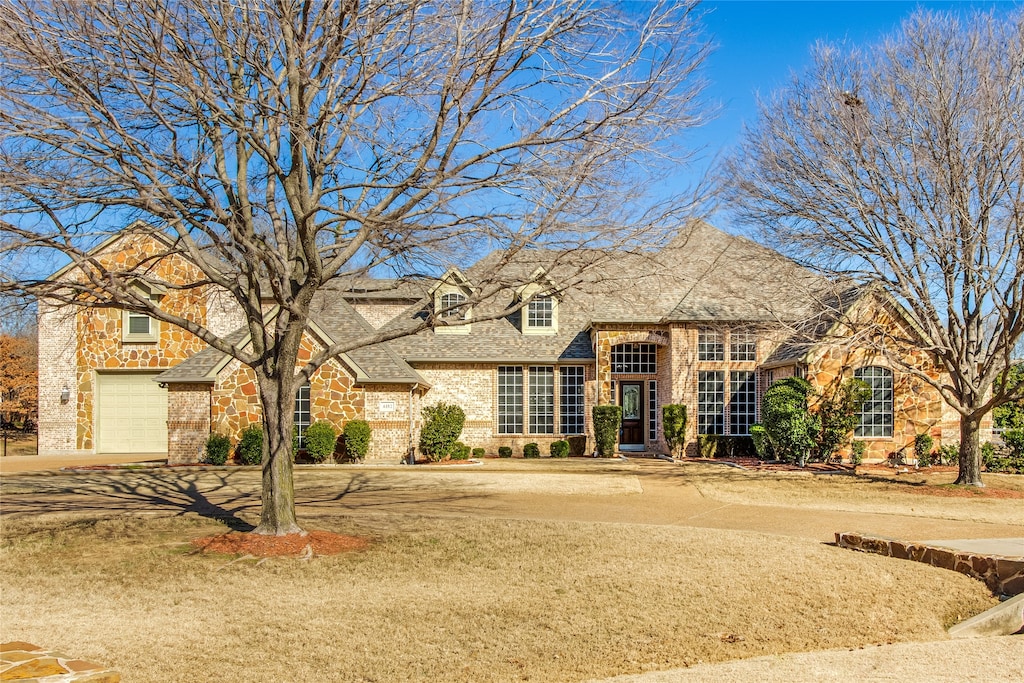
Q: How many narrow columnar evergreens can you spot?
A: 2